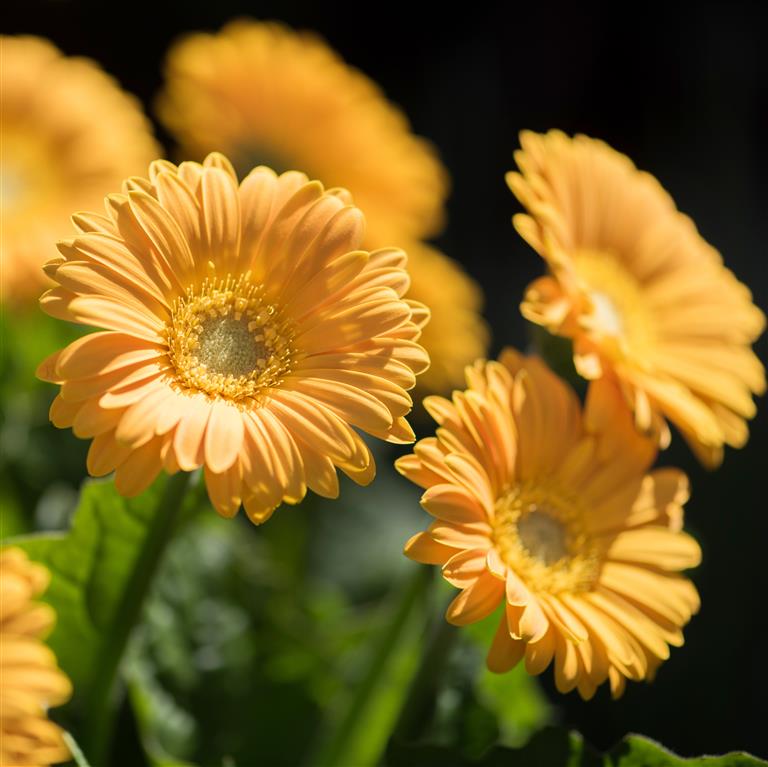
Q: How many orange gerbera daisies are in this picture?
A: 7